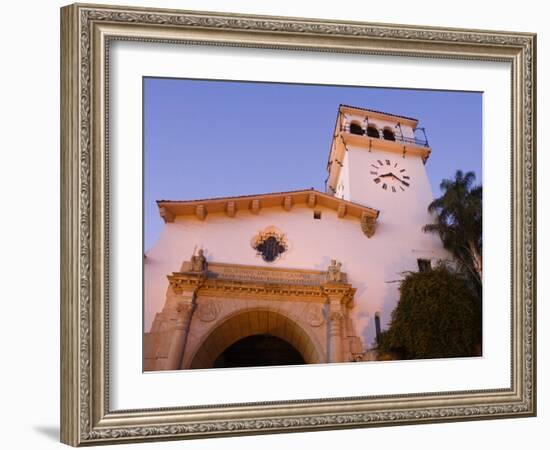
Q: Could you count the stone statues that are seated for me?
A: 2